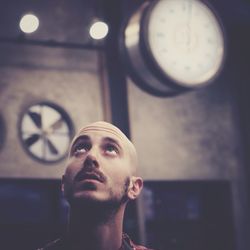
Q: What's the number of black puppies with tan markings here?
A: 0